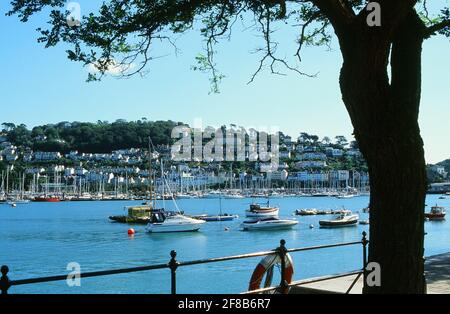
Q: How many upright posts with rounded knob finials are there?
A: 4